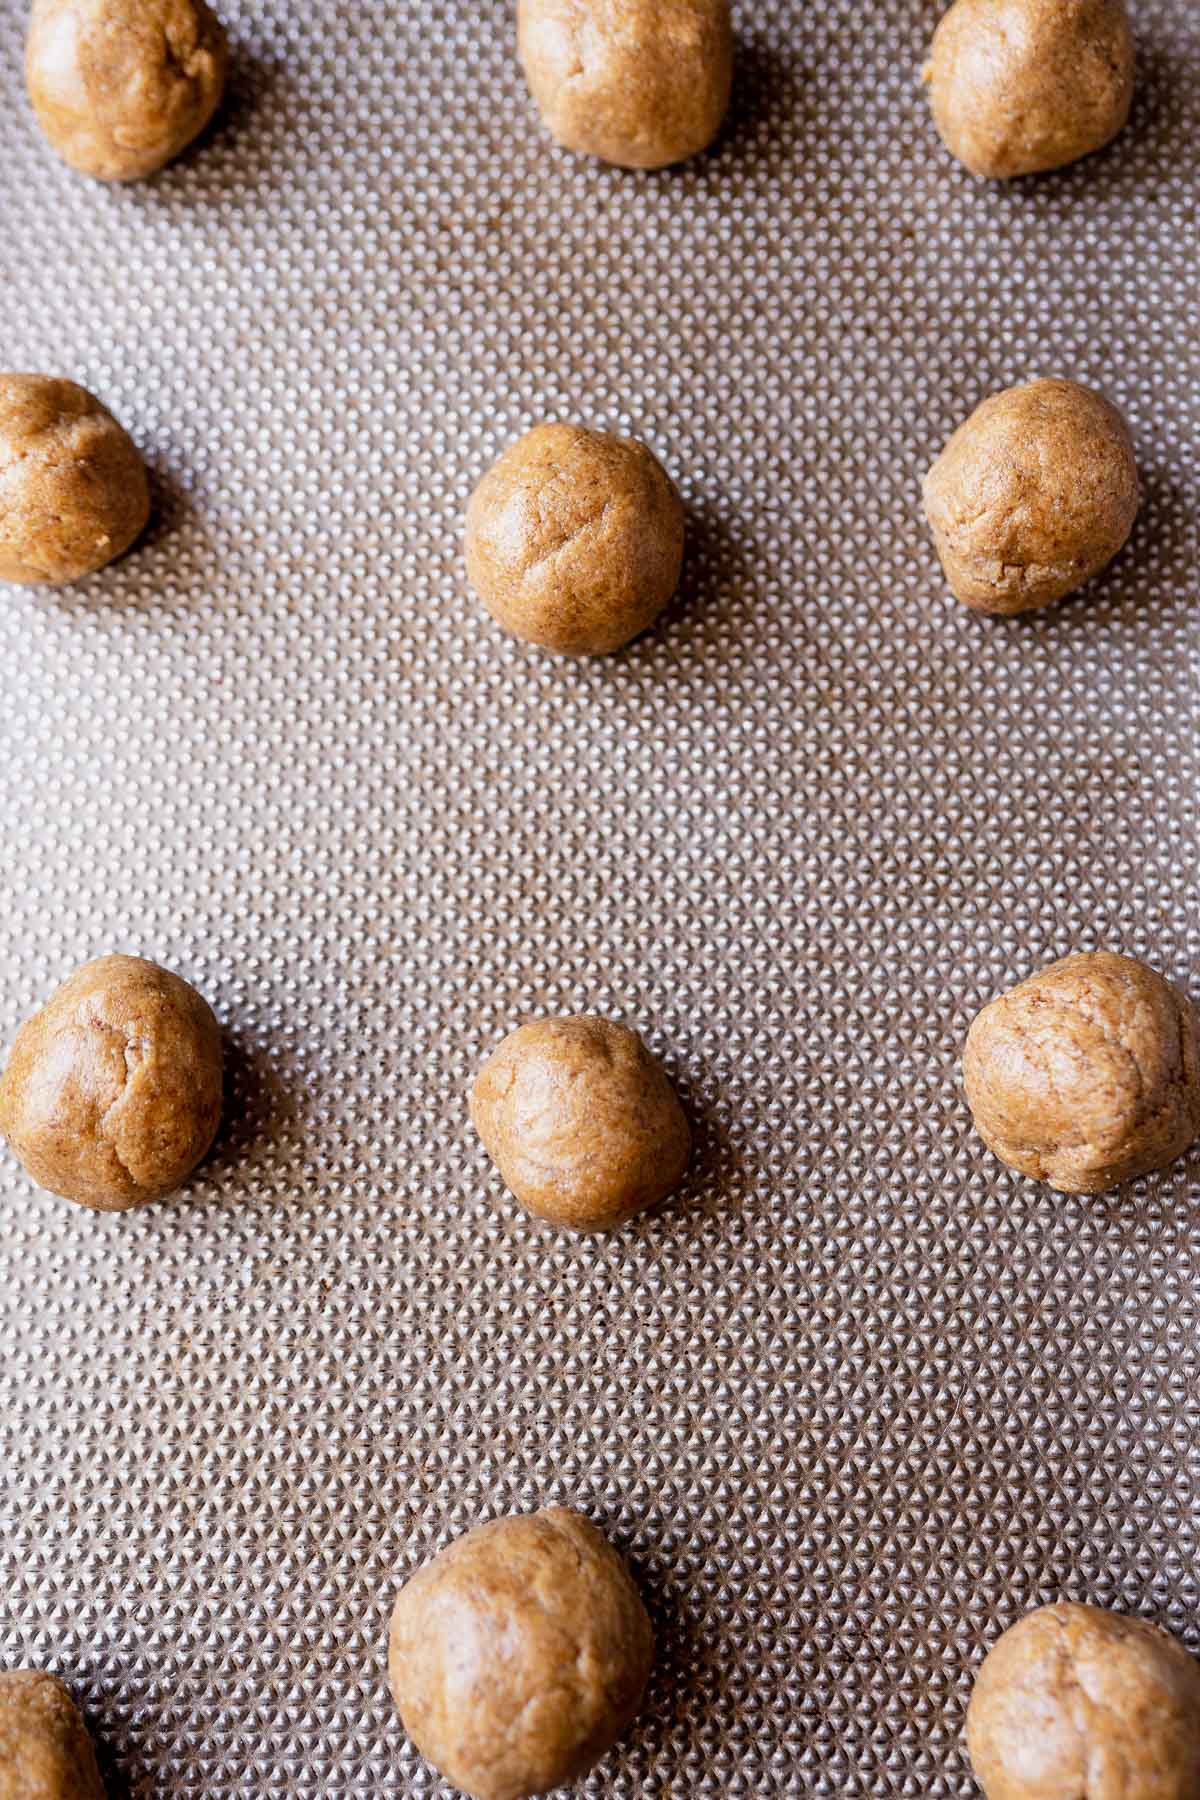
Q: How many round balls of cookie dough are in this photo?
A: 12